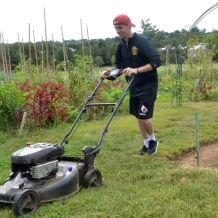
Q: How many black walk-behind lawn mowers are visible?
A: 1